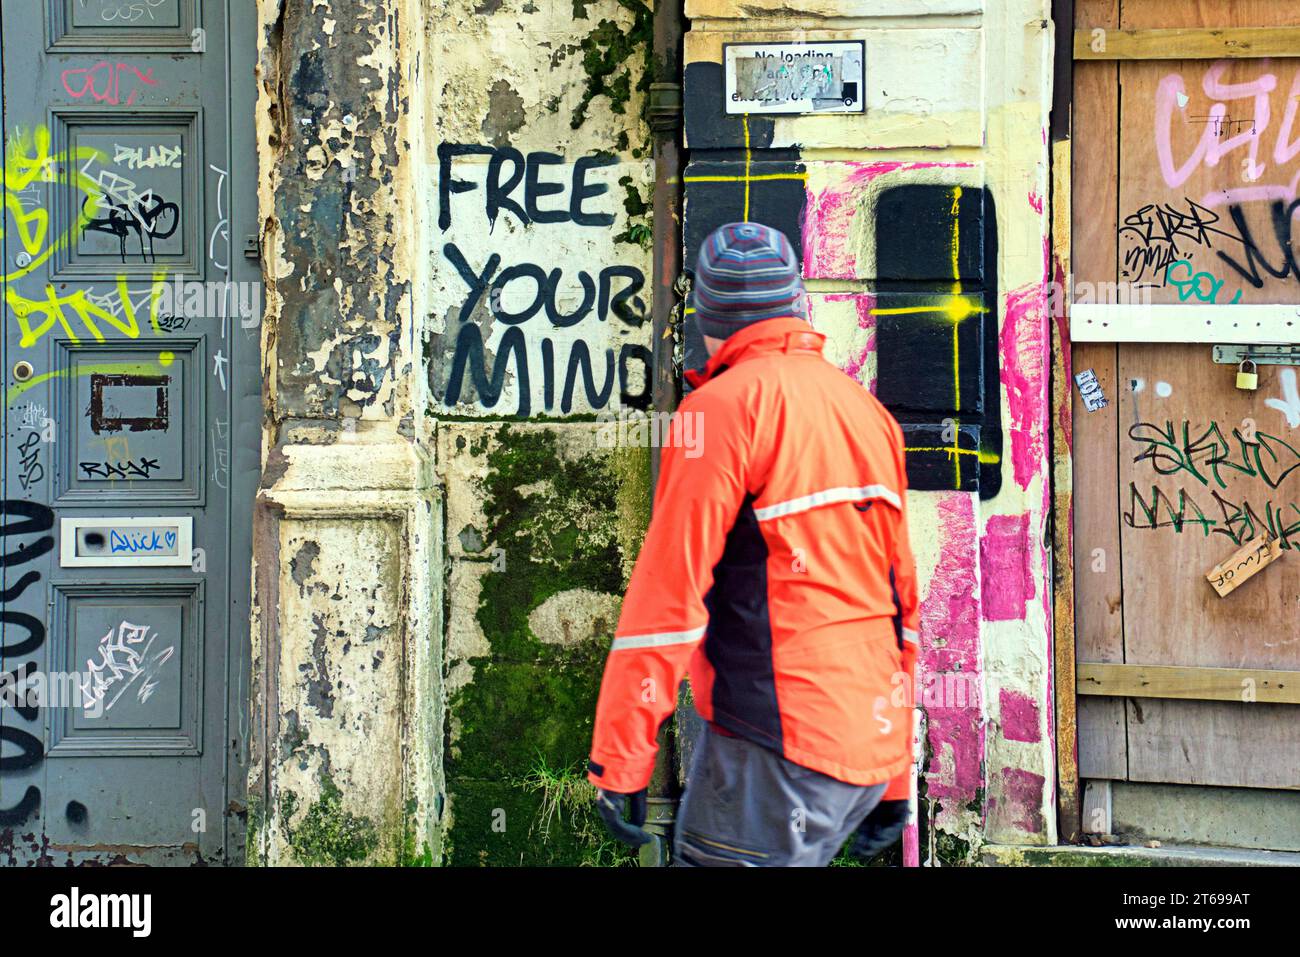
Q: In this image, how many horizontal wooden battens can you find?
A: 3